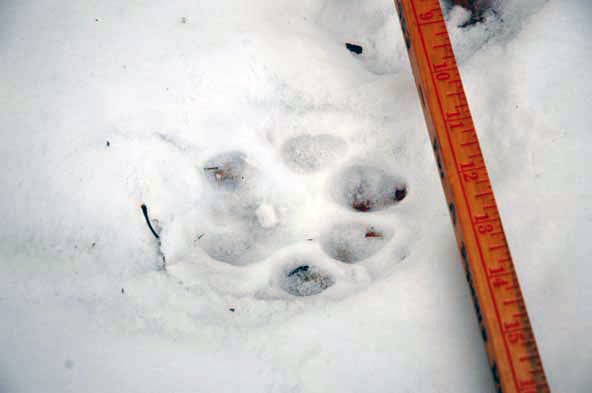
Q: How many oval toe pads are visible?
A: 4